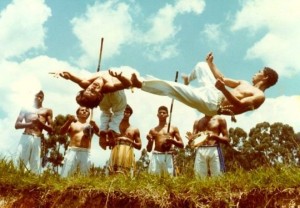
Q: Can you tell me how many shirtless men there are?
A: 7